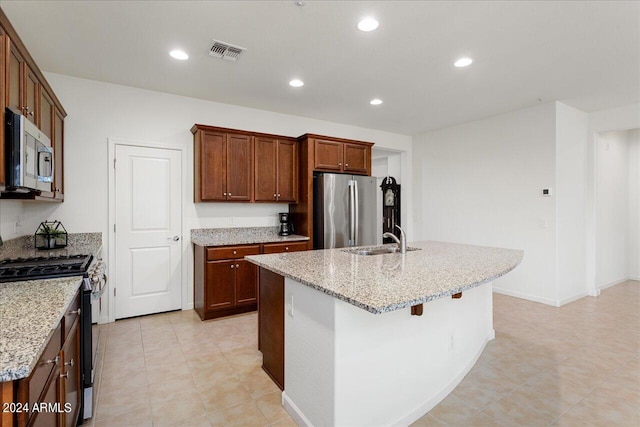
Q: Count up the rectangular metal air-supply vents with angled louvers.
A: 1